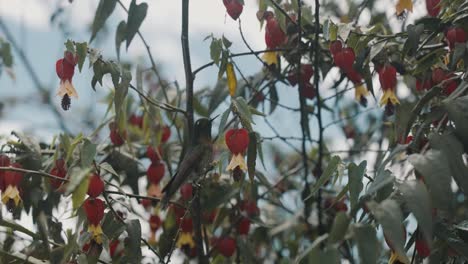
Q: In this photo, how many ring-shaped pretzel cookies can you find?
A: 0